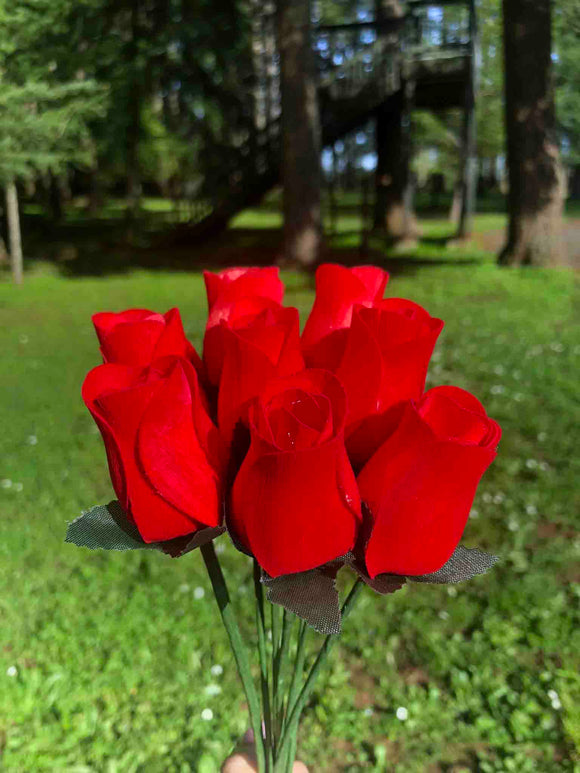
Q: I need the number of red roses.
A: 8